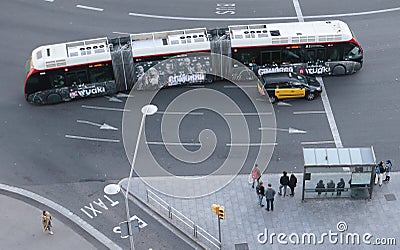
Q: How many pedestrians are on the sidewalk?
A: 11